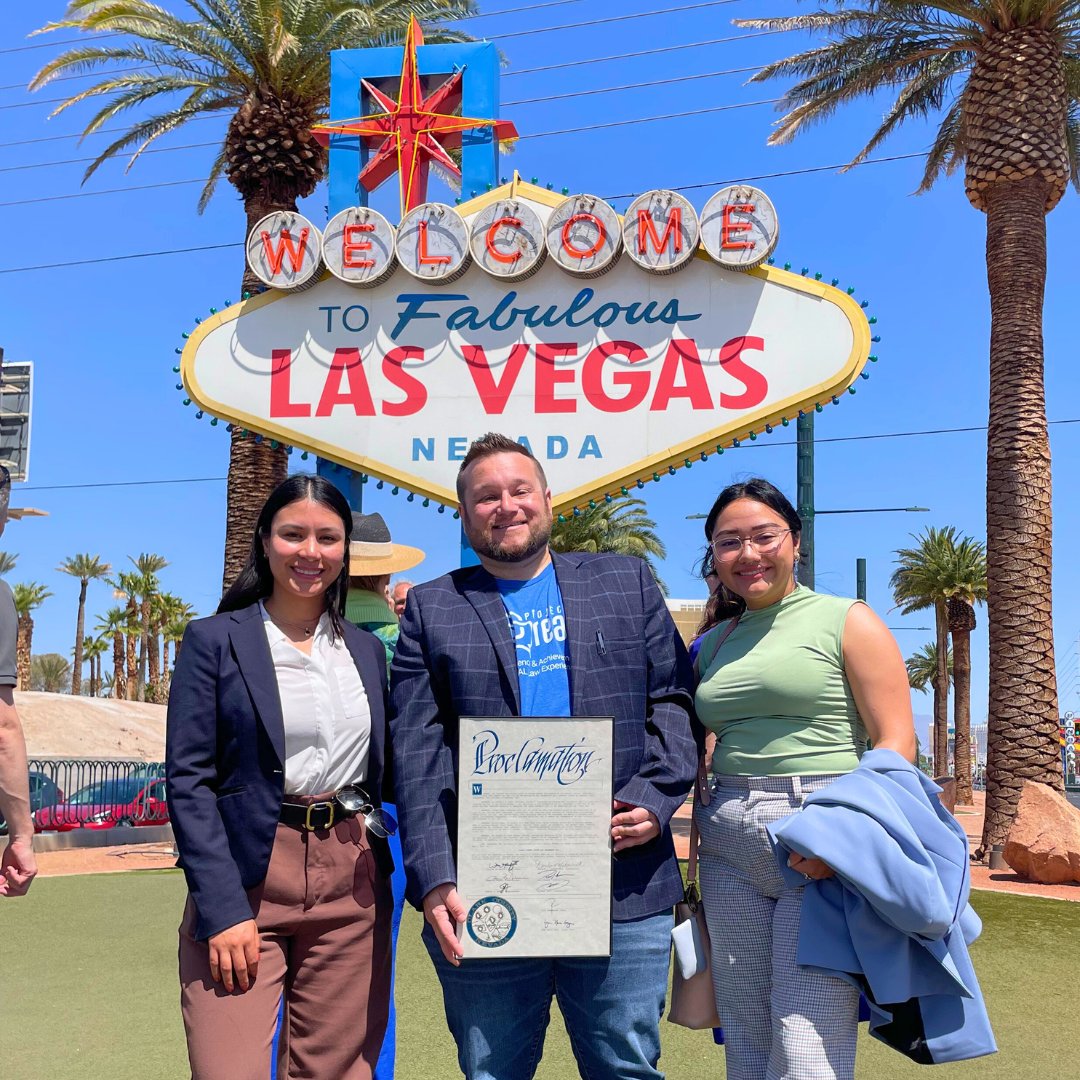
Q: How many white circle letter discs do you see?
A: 7